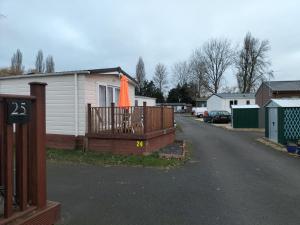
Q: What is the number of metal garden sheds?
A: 2